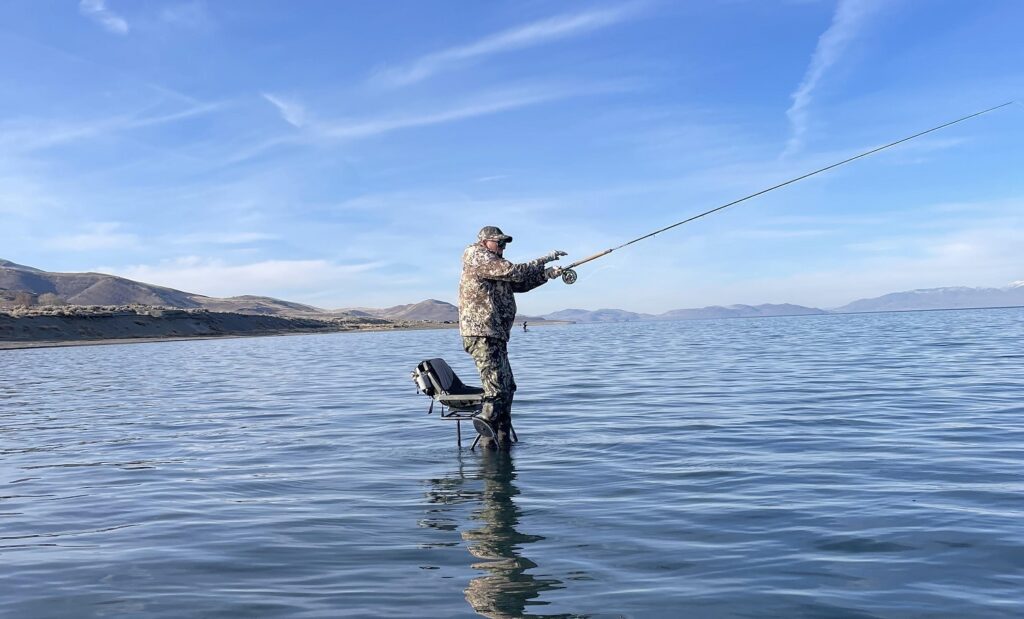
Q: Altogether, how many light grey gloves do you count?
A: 2